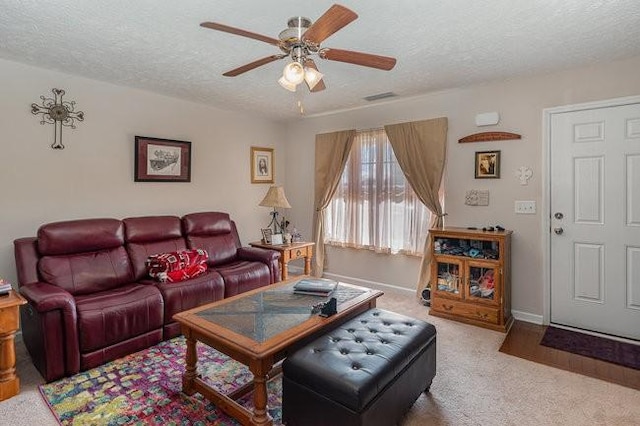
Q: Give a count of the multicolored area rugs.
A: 1